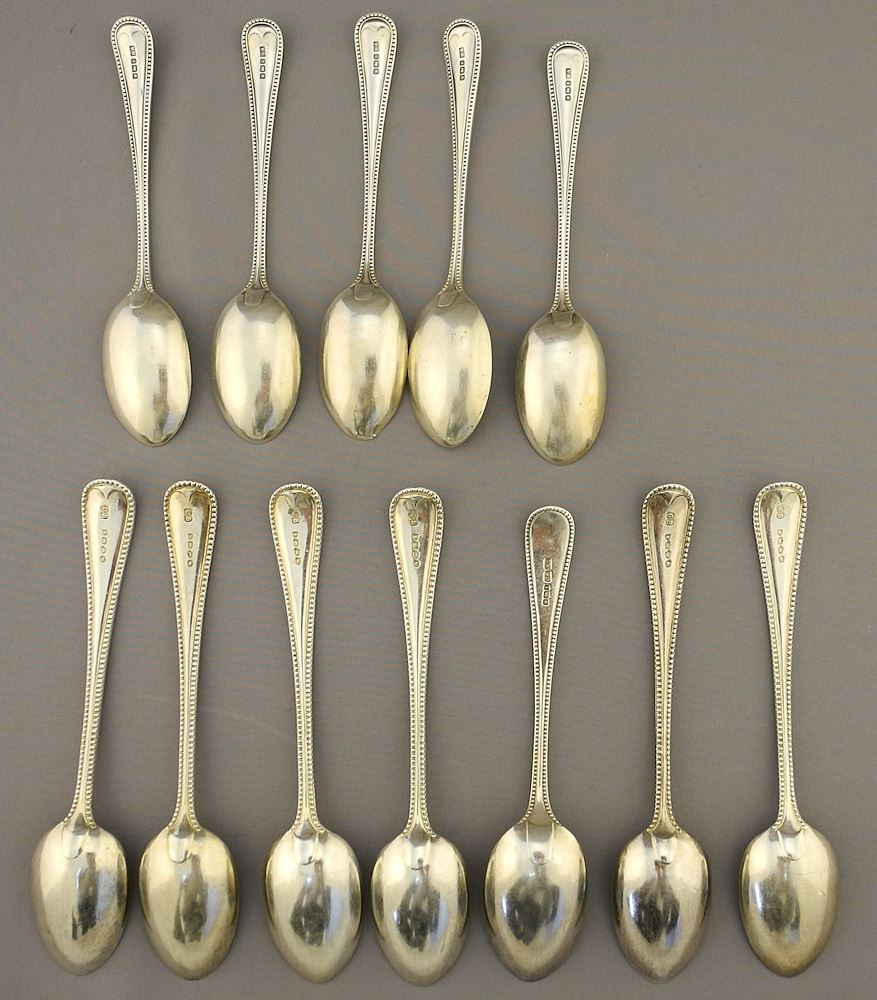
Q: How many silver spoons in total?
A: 12